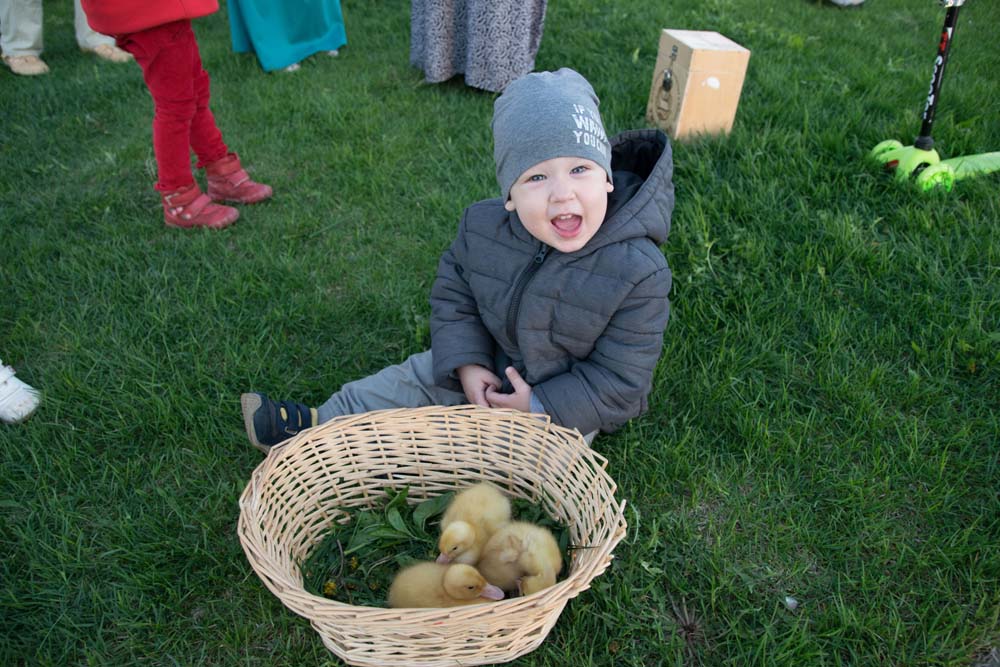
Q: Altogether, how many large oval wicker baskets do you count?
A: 1